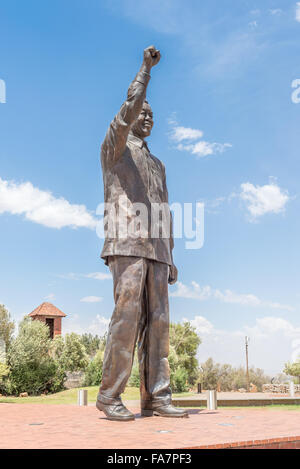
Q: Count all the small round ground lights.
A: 4